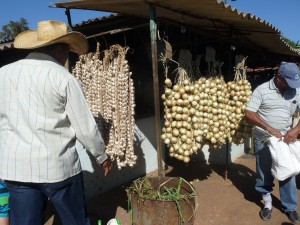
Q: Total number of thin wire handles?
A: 1